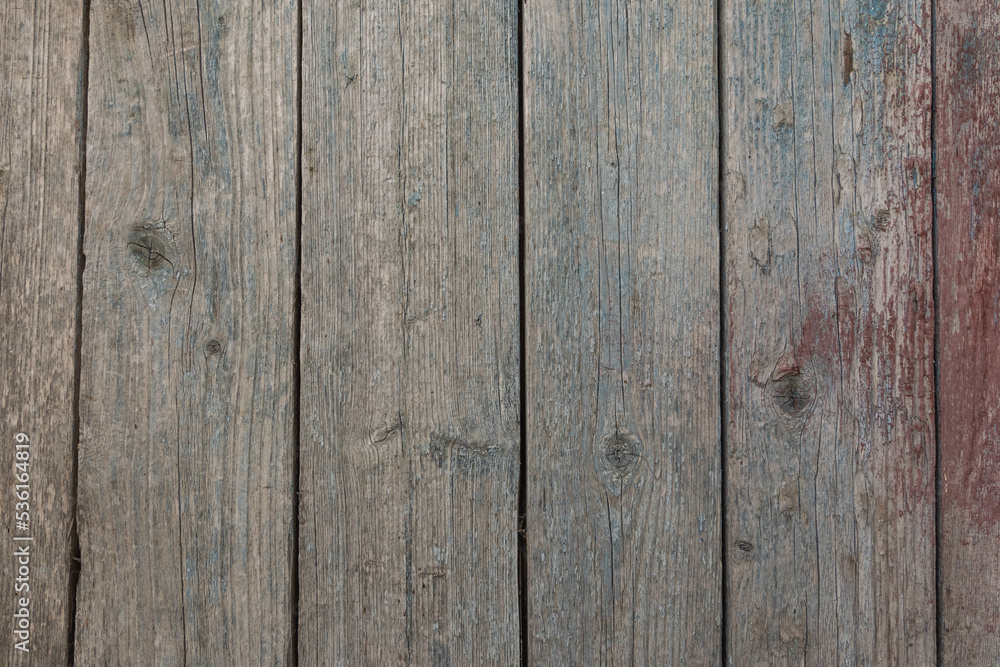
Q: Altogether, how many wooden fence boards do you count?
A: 6